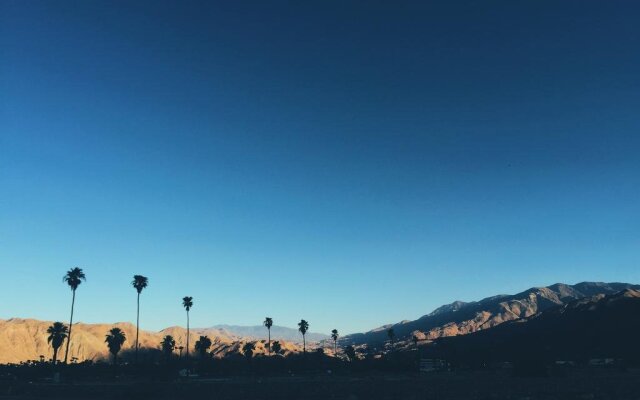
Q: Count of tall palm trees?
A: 6